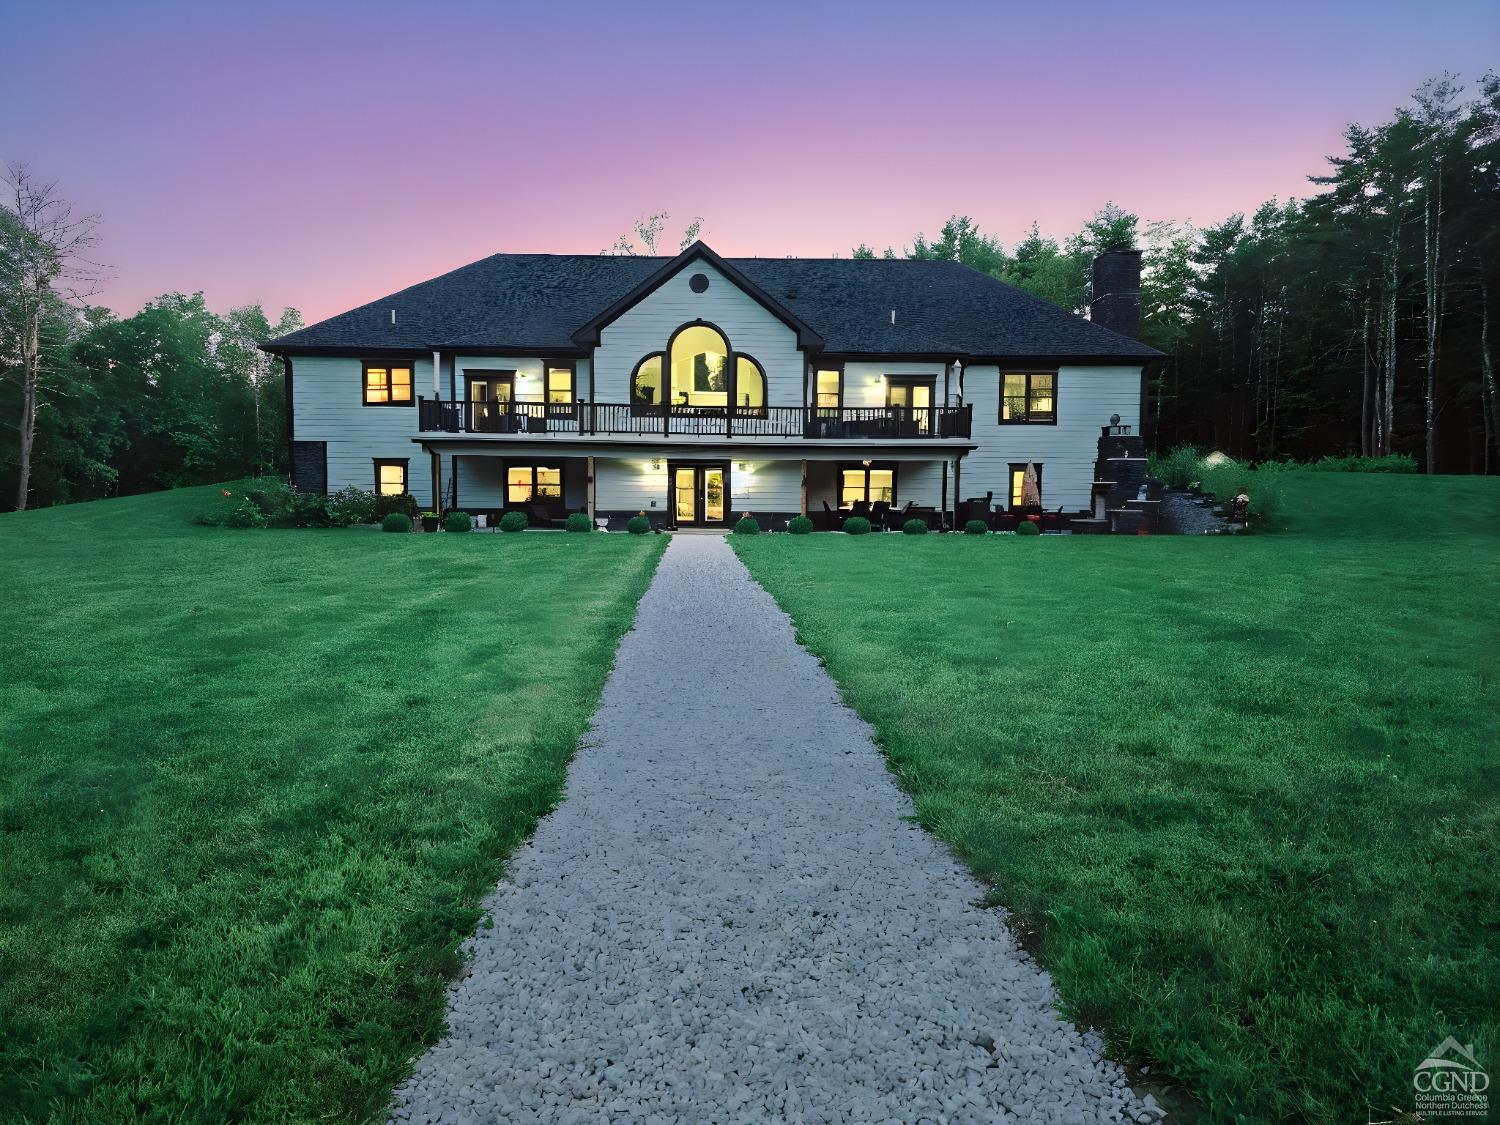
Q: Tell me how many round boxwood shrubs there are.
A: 11